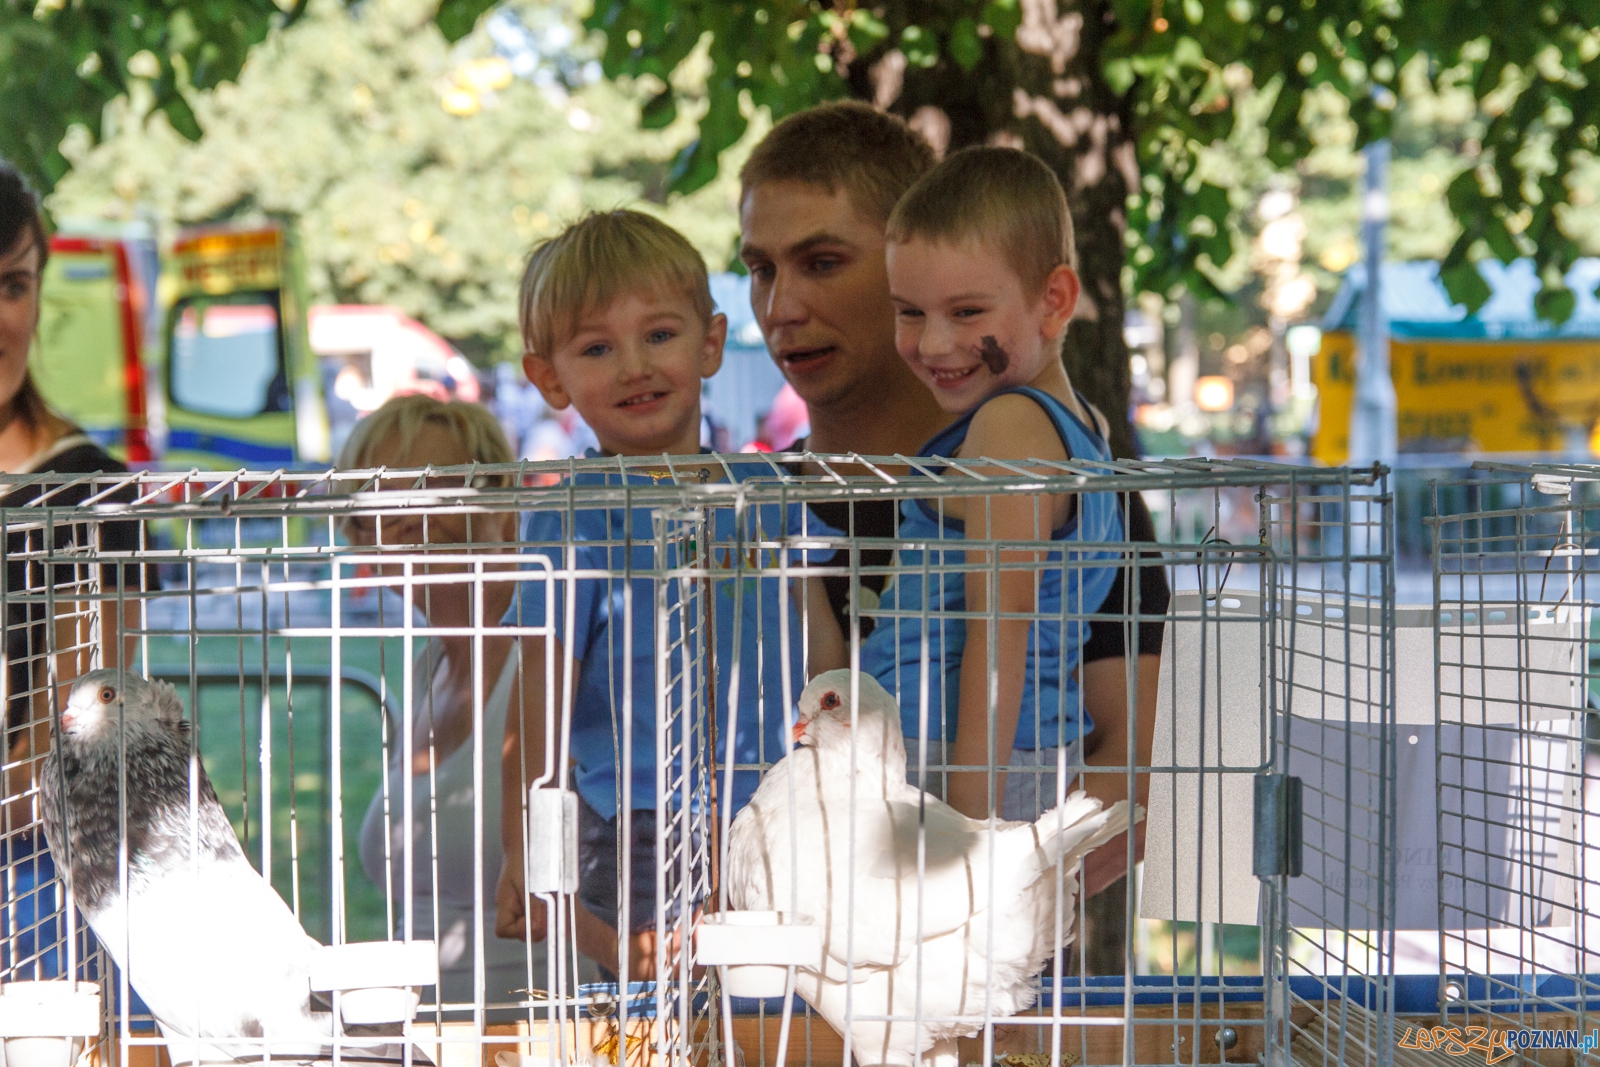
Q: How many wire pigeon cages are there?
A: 3